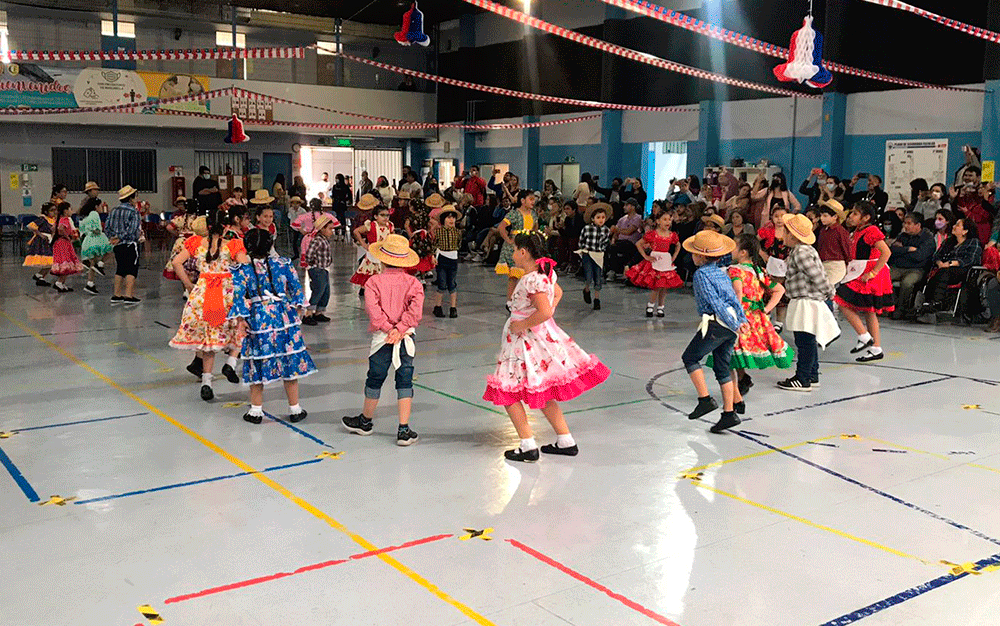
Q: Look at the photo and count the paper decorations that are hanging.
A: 3